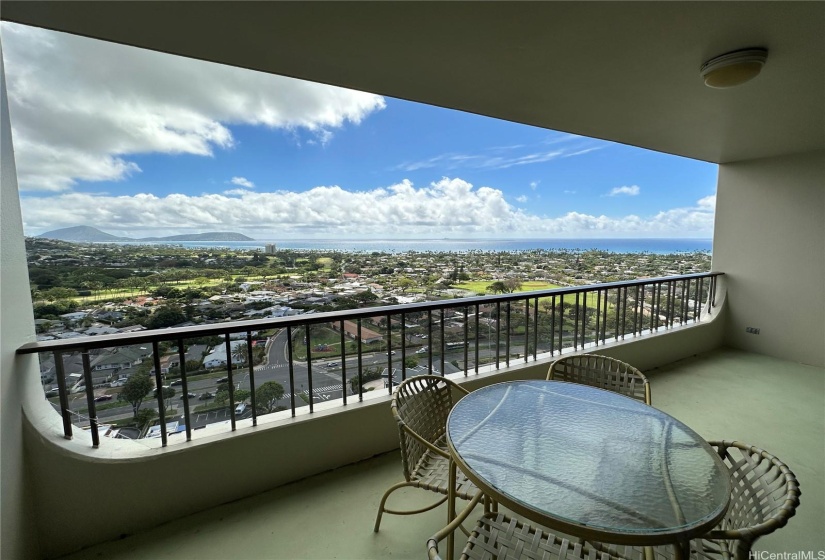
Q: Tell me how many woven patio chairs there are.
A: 4